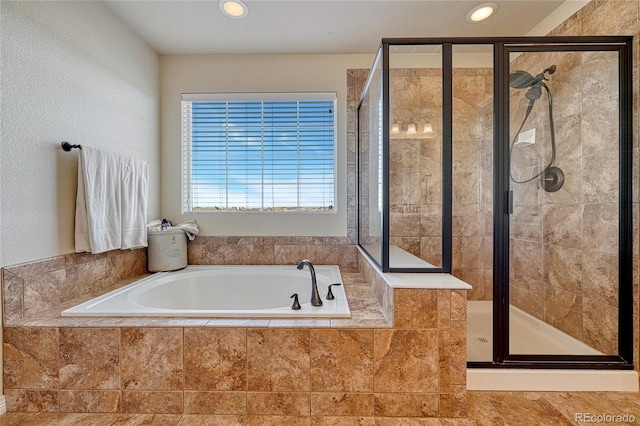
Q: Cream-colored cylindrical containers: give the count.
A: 1